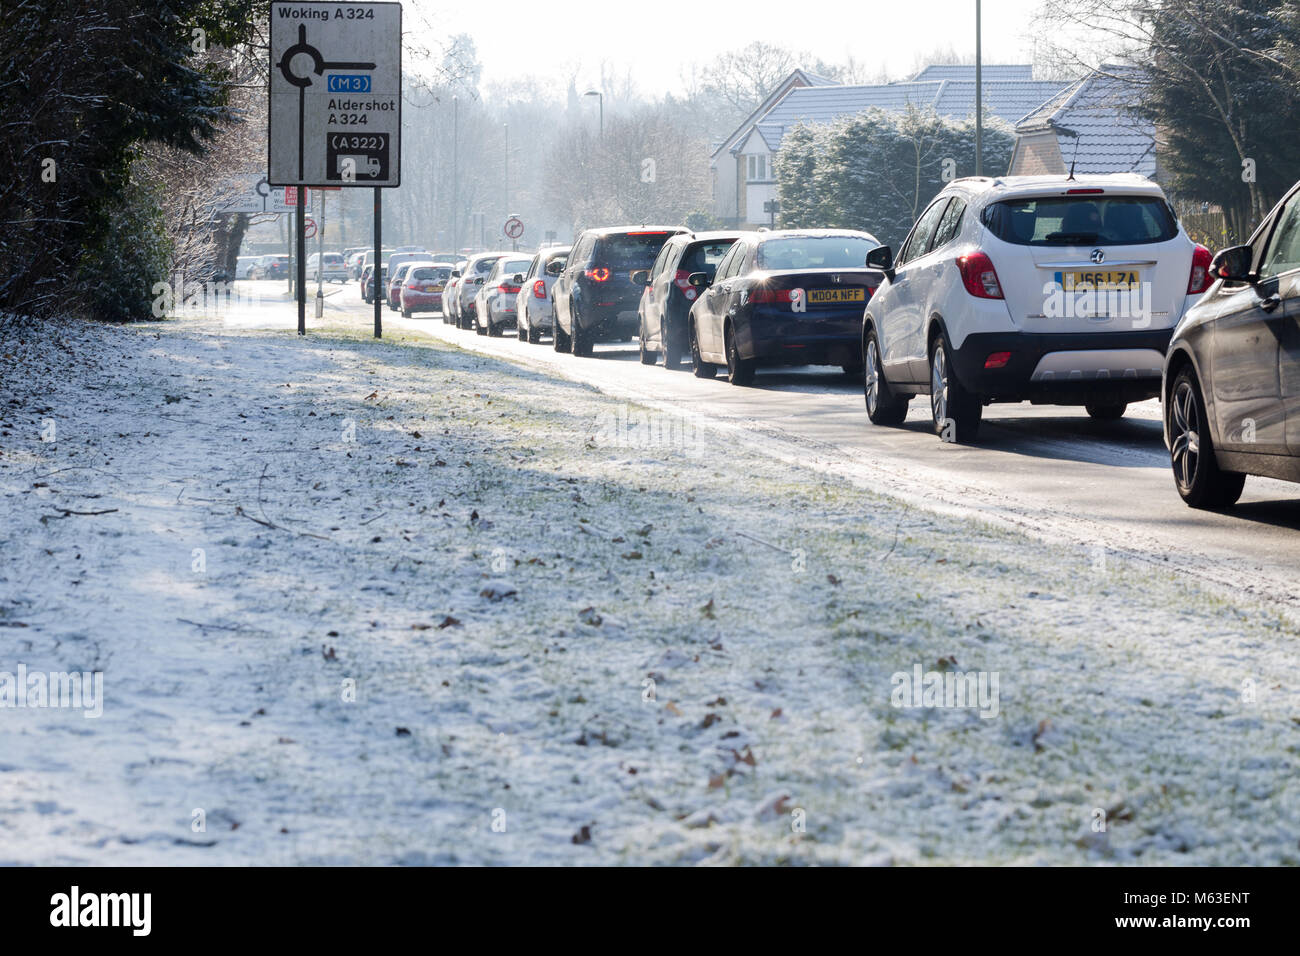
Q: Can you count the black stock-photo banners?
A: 1